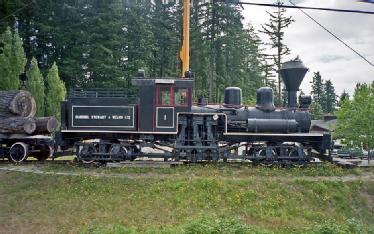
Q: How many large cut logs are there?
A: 3